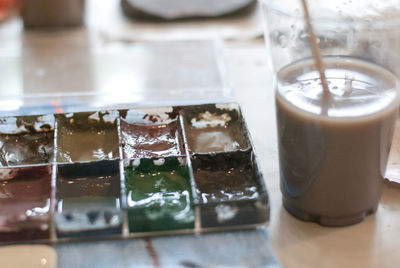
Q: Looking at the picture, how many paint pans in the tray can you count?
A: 8